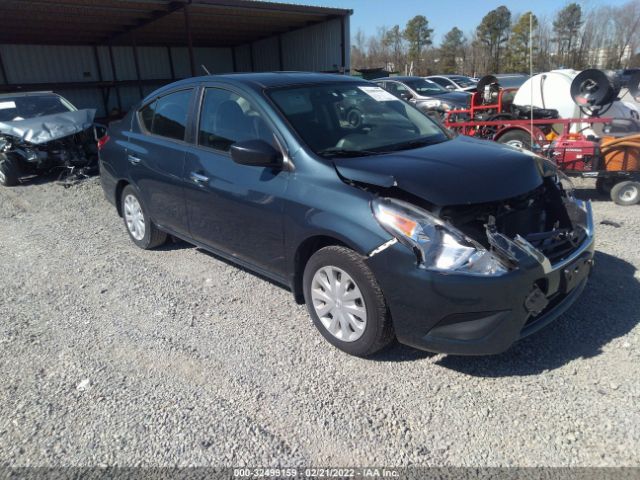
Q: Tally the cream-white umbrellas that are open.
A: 0